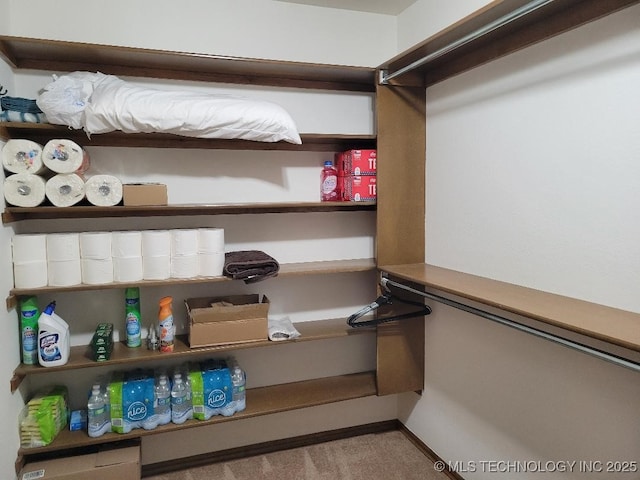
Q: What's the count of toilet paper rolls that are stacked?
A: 14